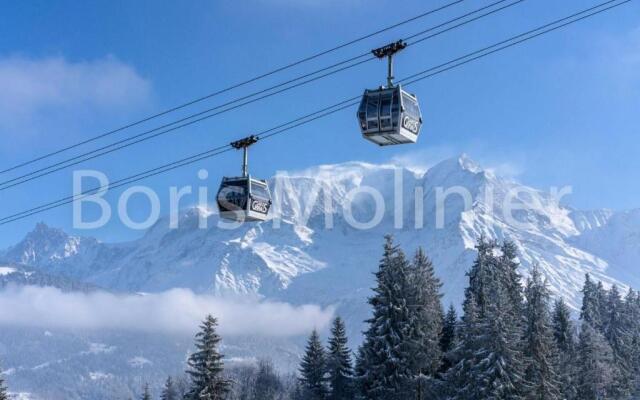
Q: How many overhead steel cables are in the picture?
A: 5